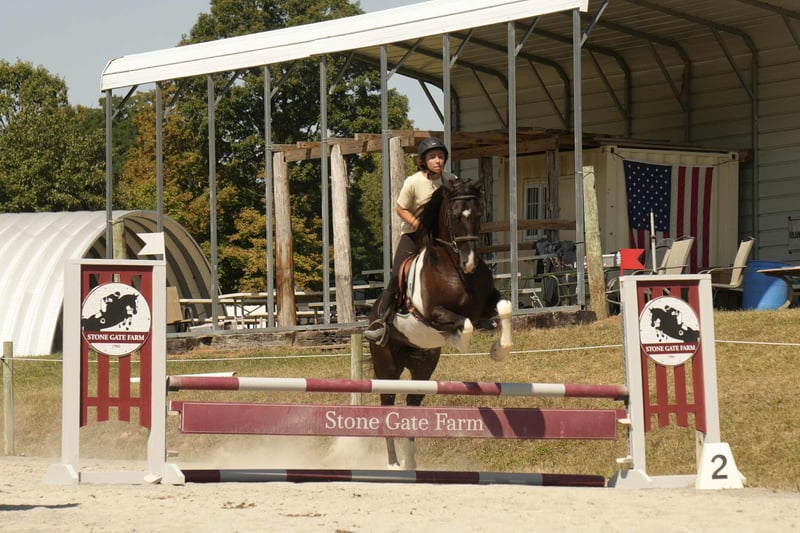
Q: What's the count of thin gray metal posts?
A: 9